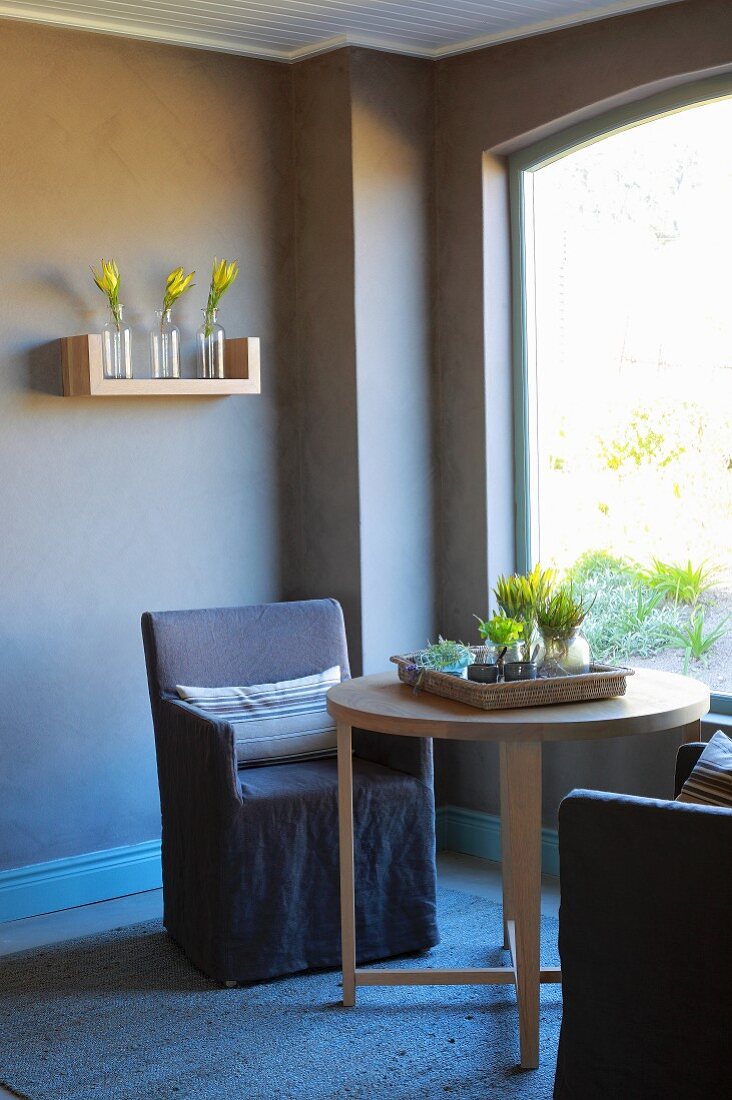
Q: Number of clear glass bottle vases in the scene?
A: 3